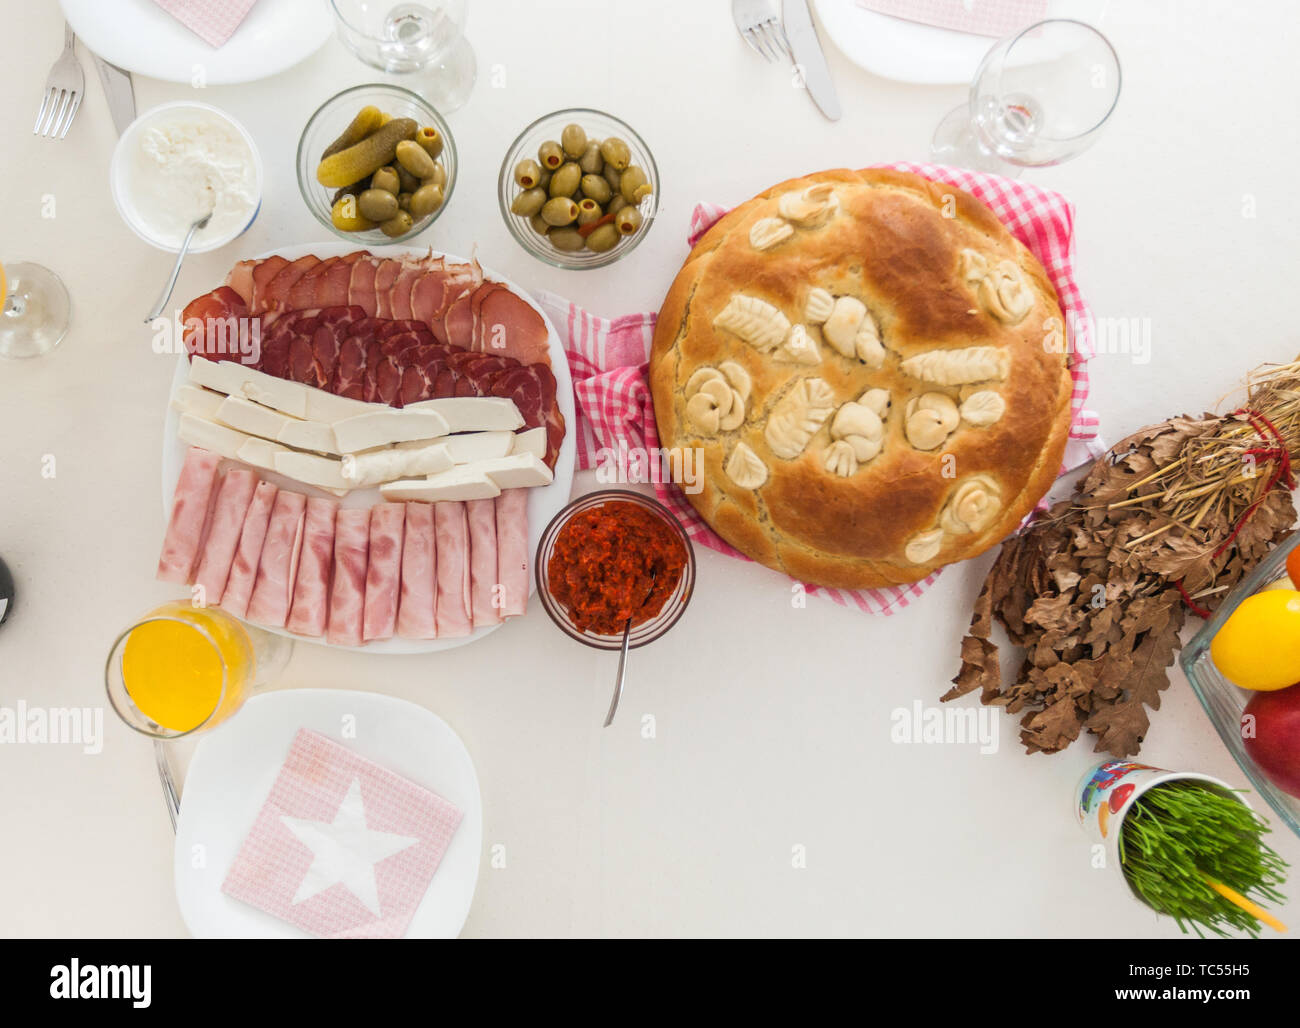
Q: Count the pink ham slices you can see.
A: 11